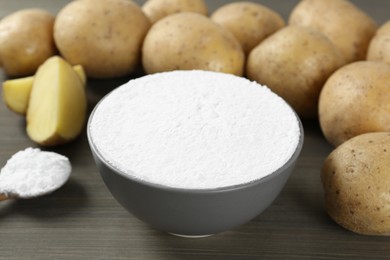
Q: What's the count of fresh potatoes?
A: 10